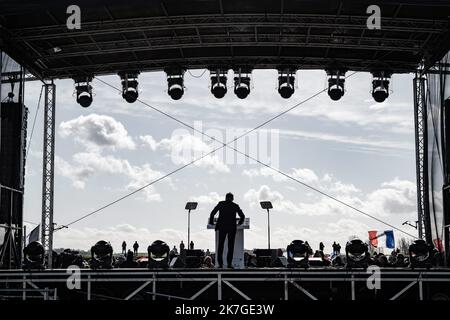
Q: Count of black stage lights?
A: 14